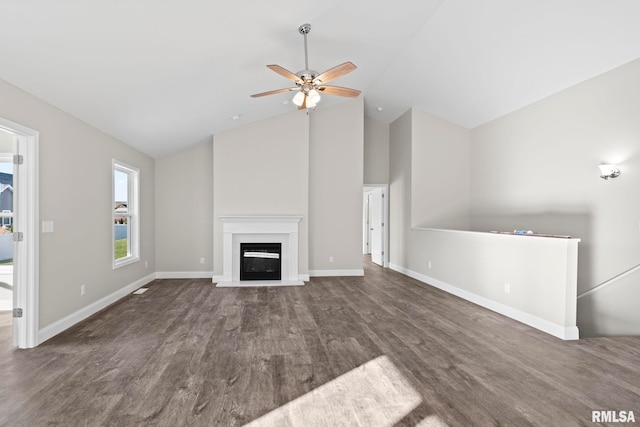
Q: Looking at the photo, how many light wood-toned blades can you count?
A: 5